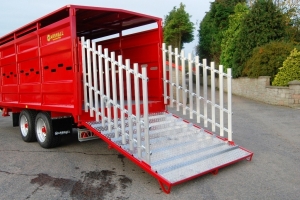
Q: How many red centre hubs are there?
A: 2